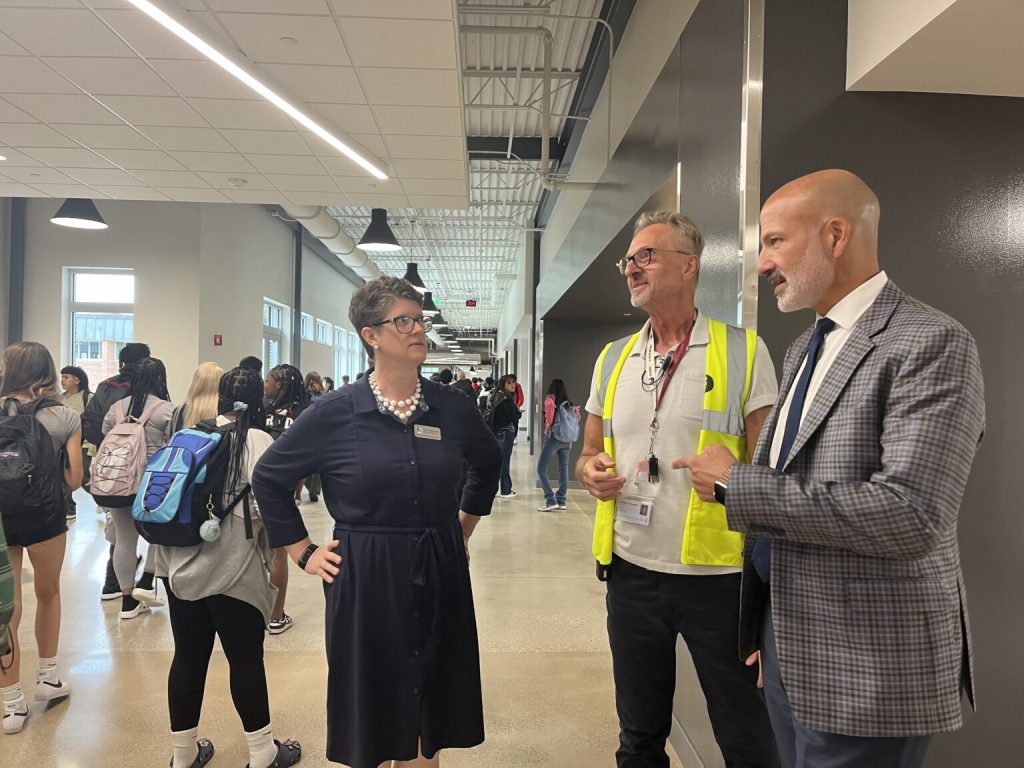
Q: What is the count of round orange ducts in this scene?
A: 0